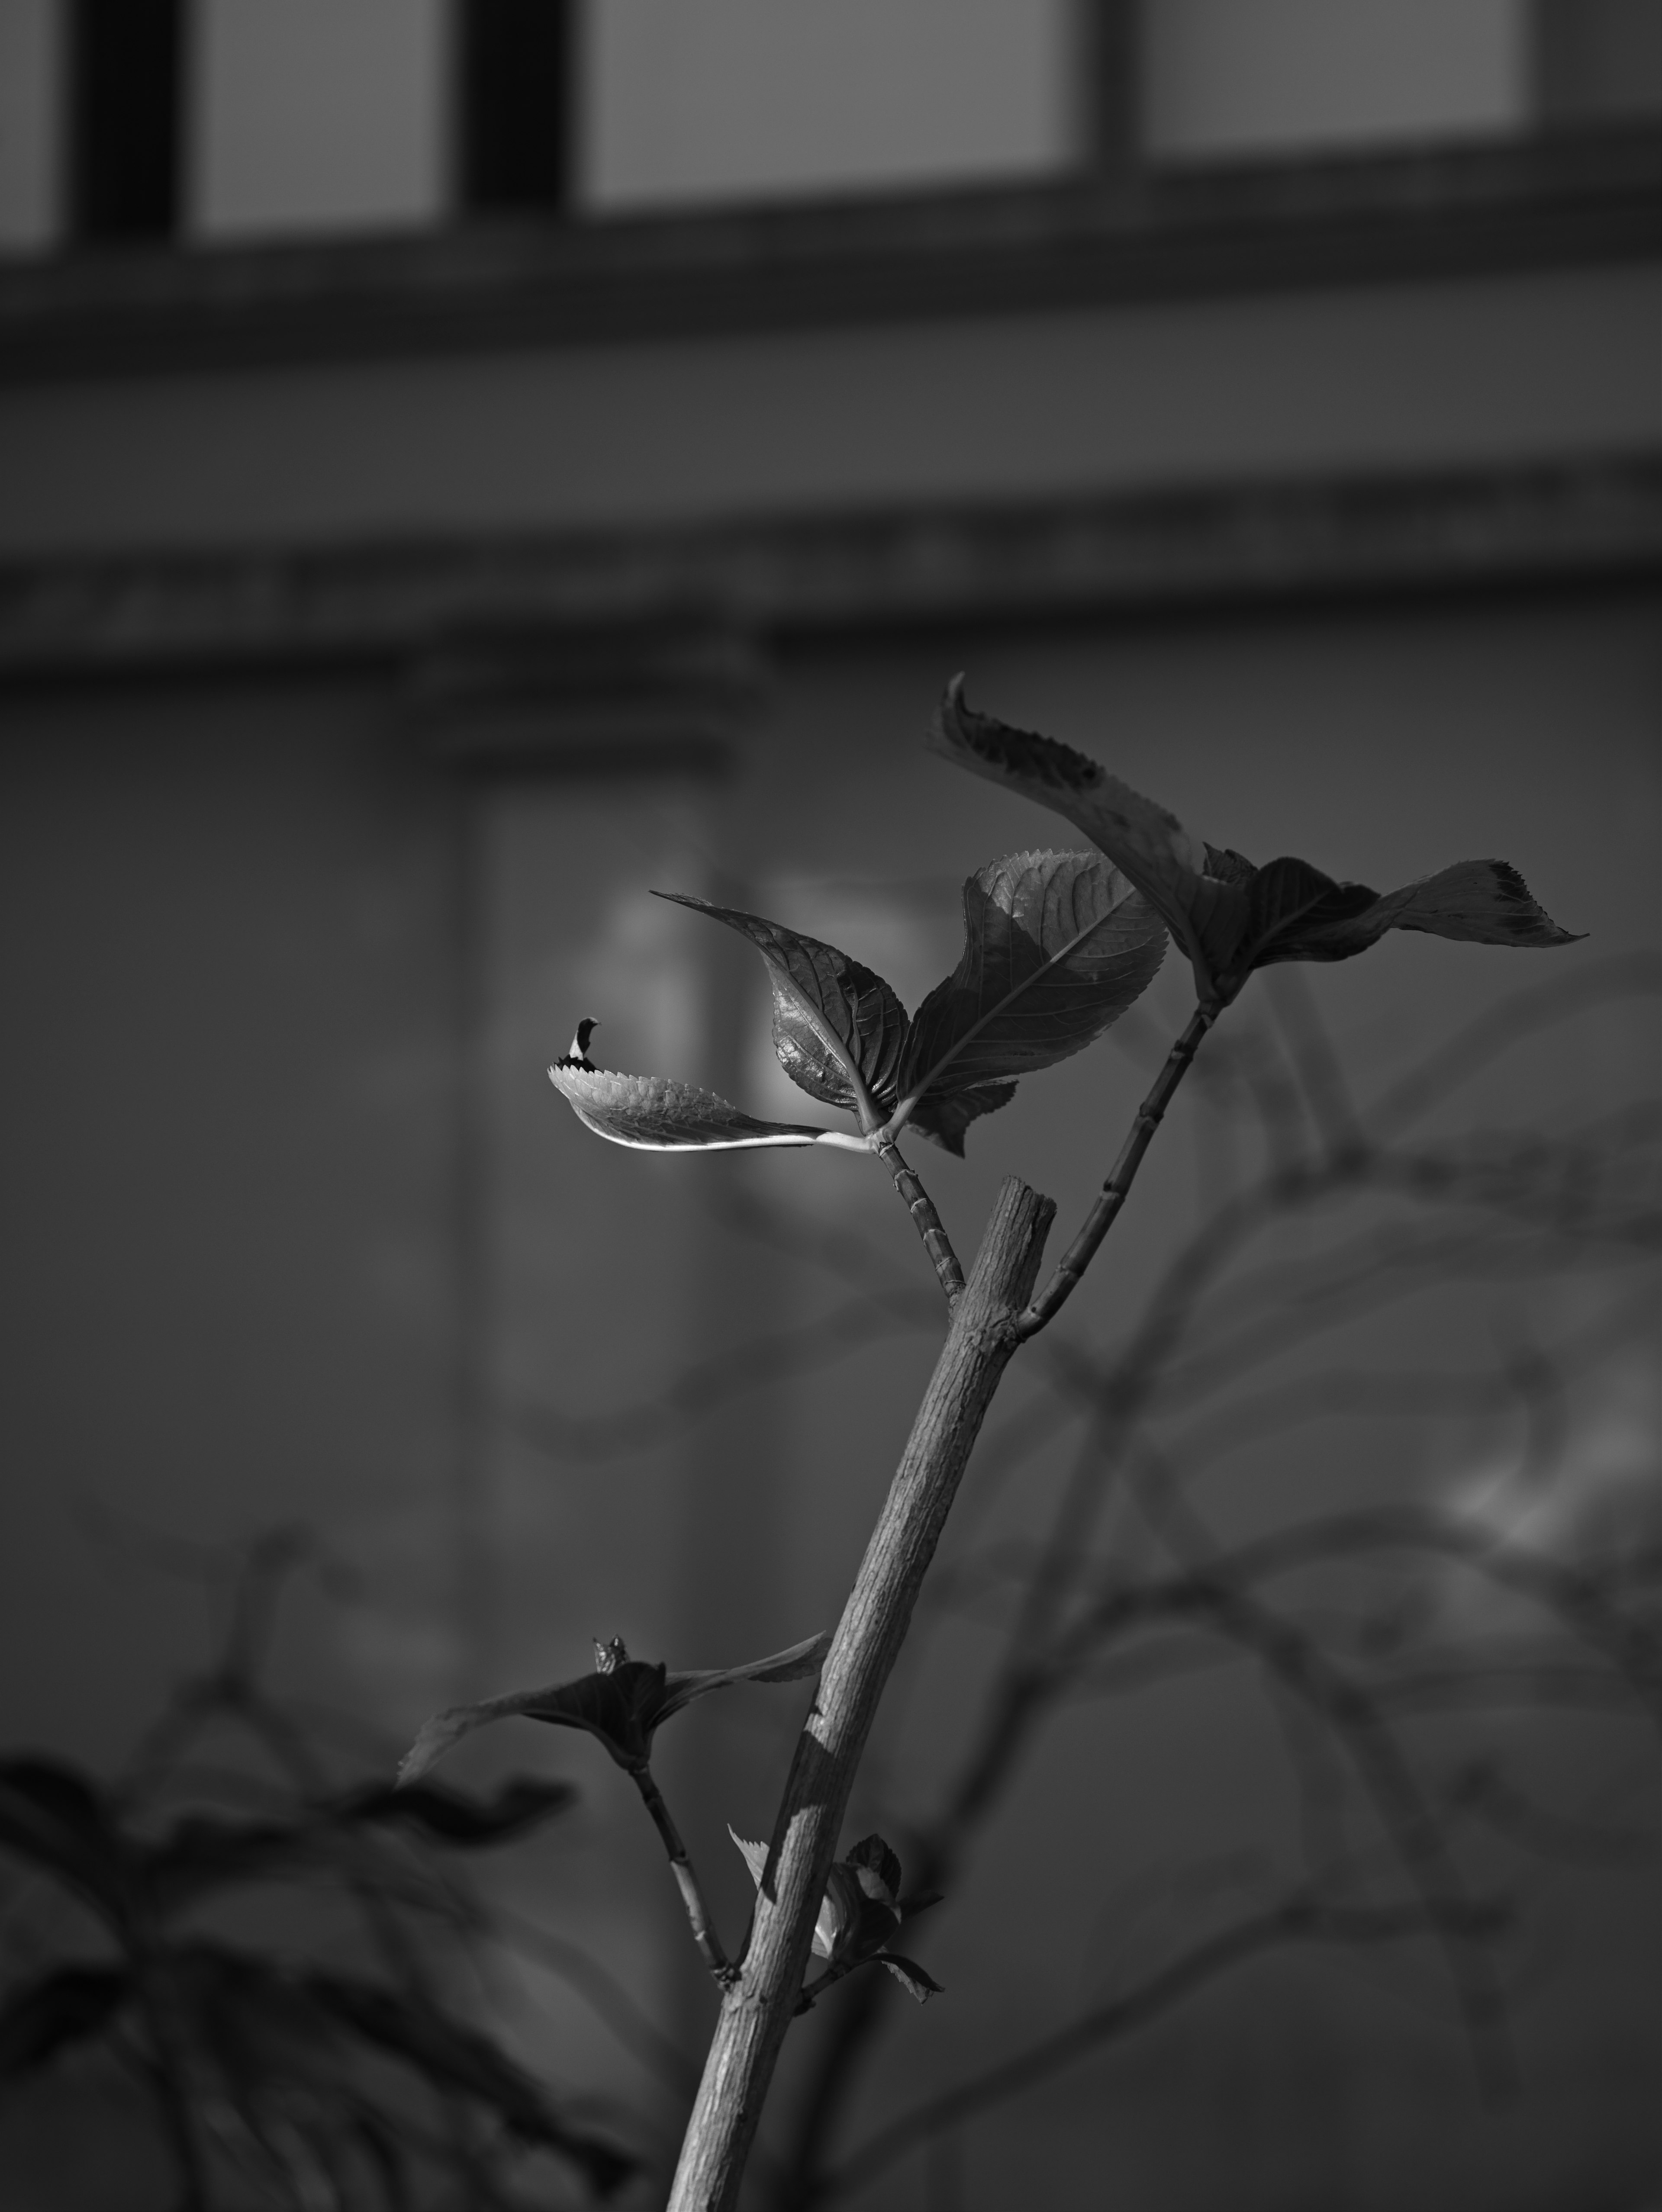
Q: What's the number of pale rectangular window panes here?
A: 4